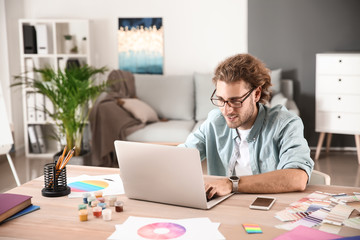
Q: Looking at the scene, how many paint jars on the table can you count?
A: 12